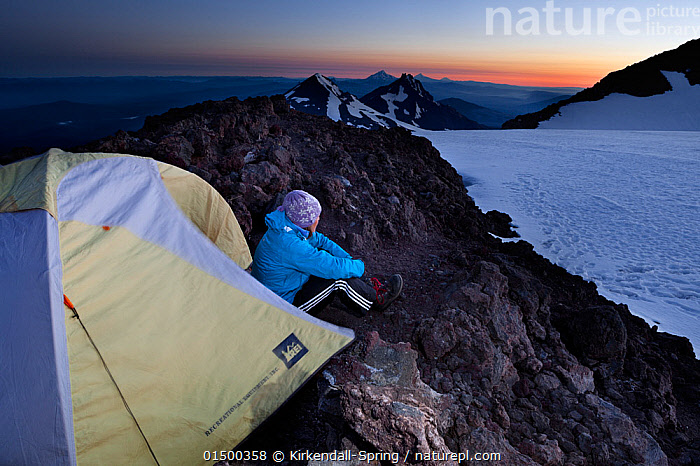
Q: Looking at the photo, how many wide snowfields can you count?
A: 1